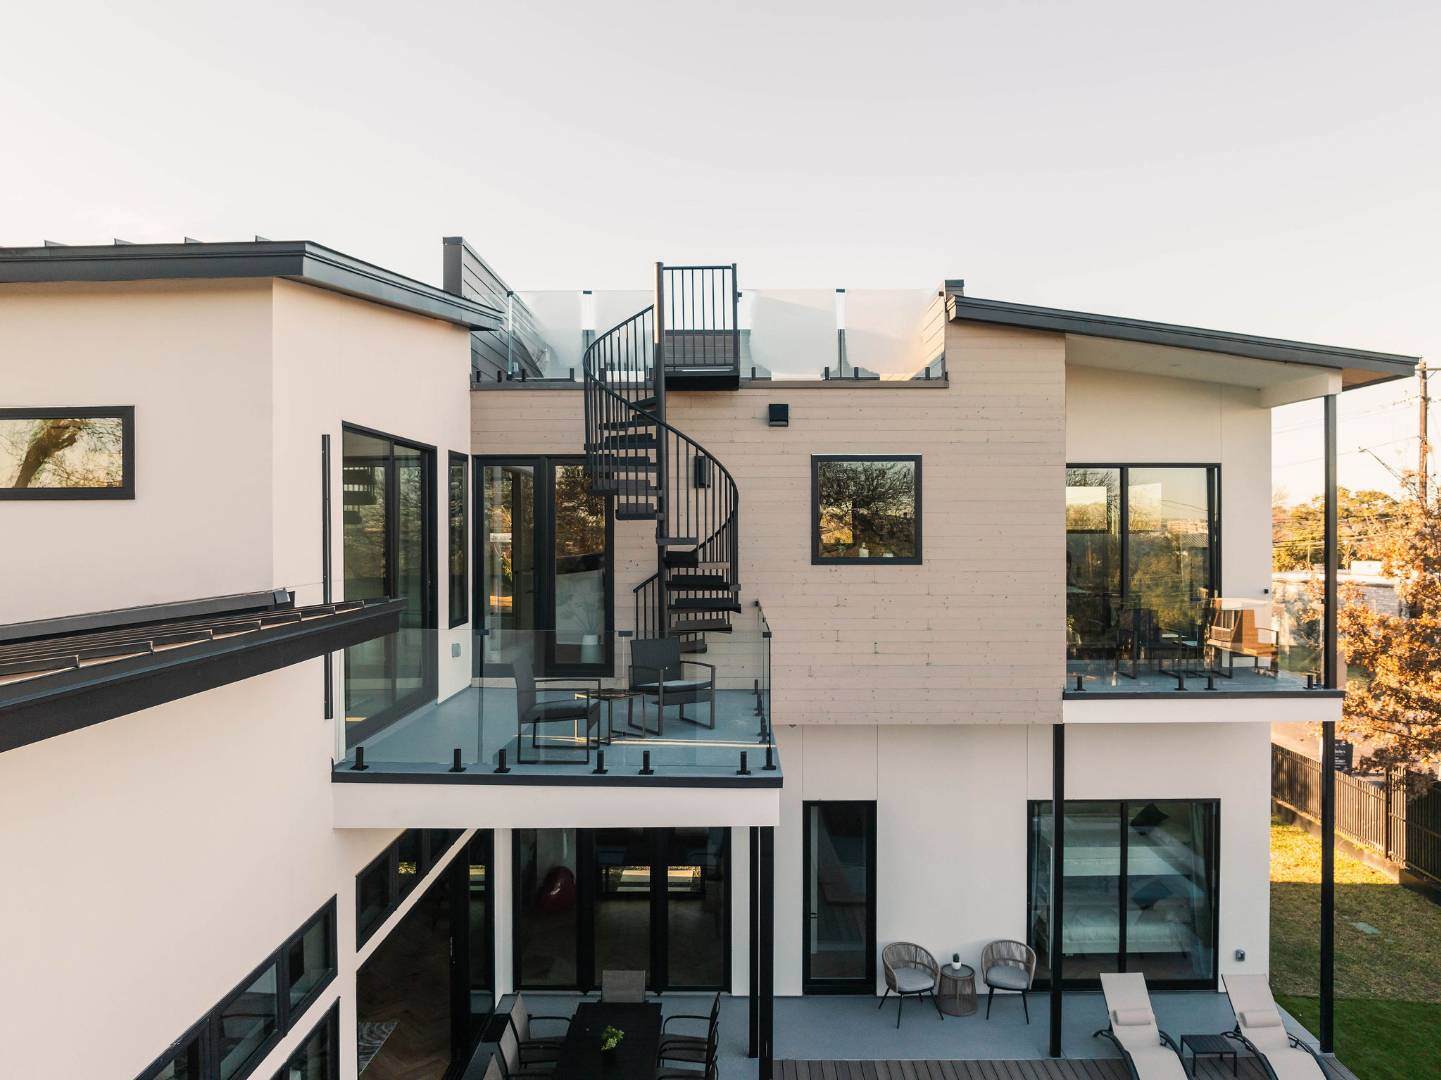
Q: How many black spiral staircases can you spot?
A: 1